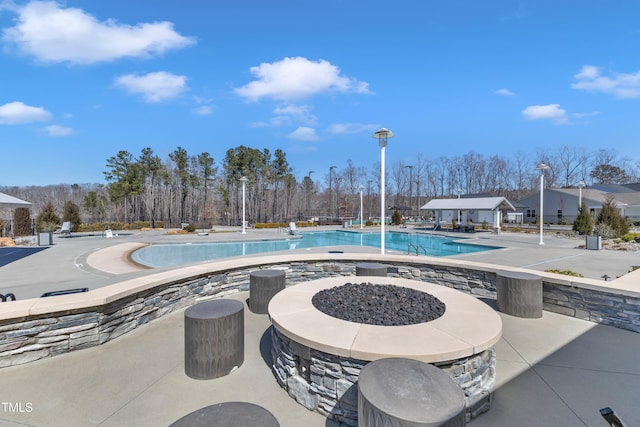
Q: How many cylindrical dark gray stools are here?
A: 6